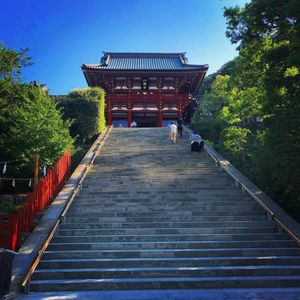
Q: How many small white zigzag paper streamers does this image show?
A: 4